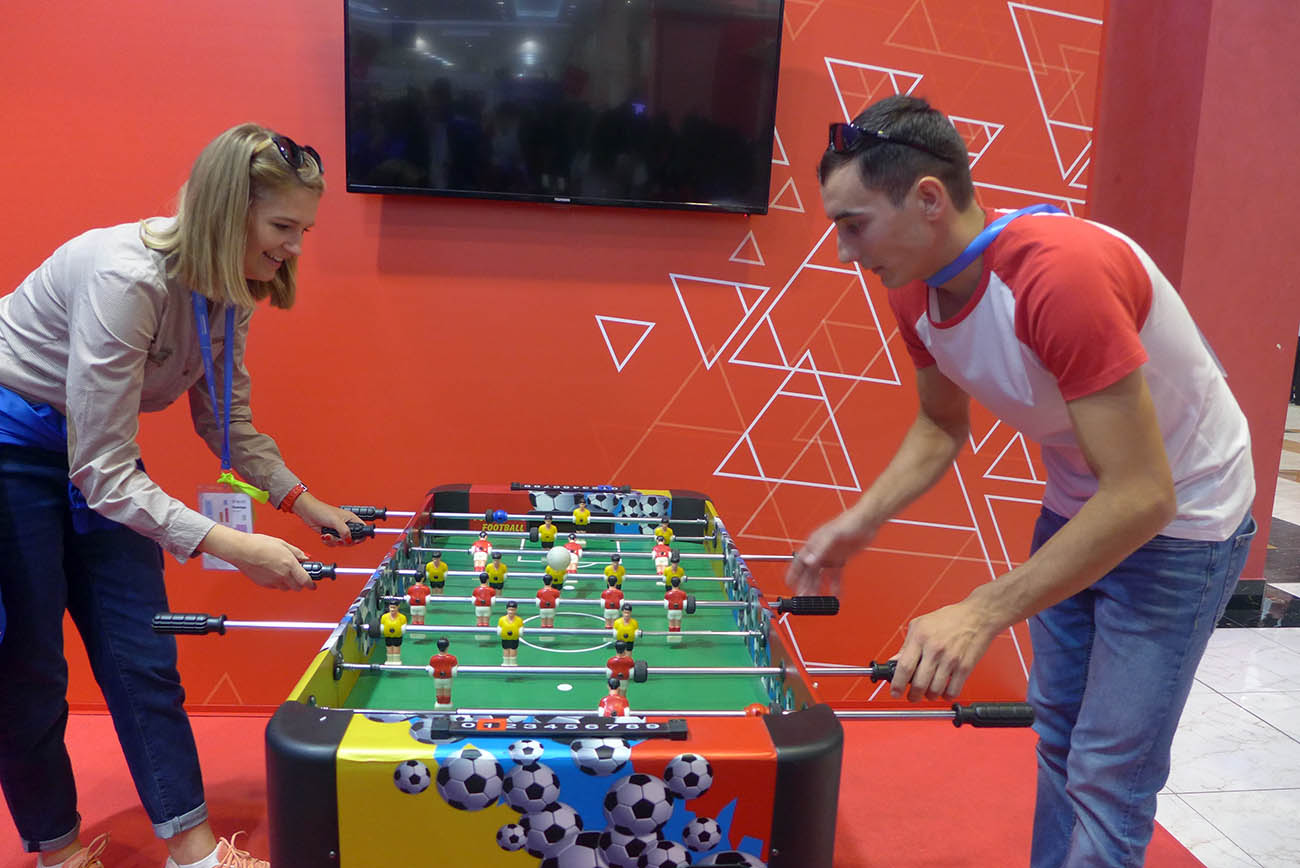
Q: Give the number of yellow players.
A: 11